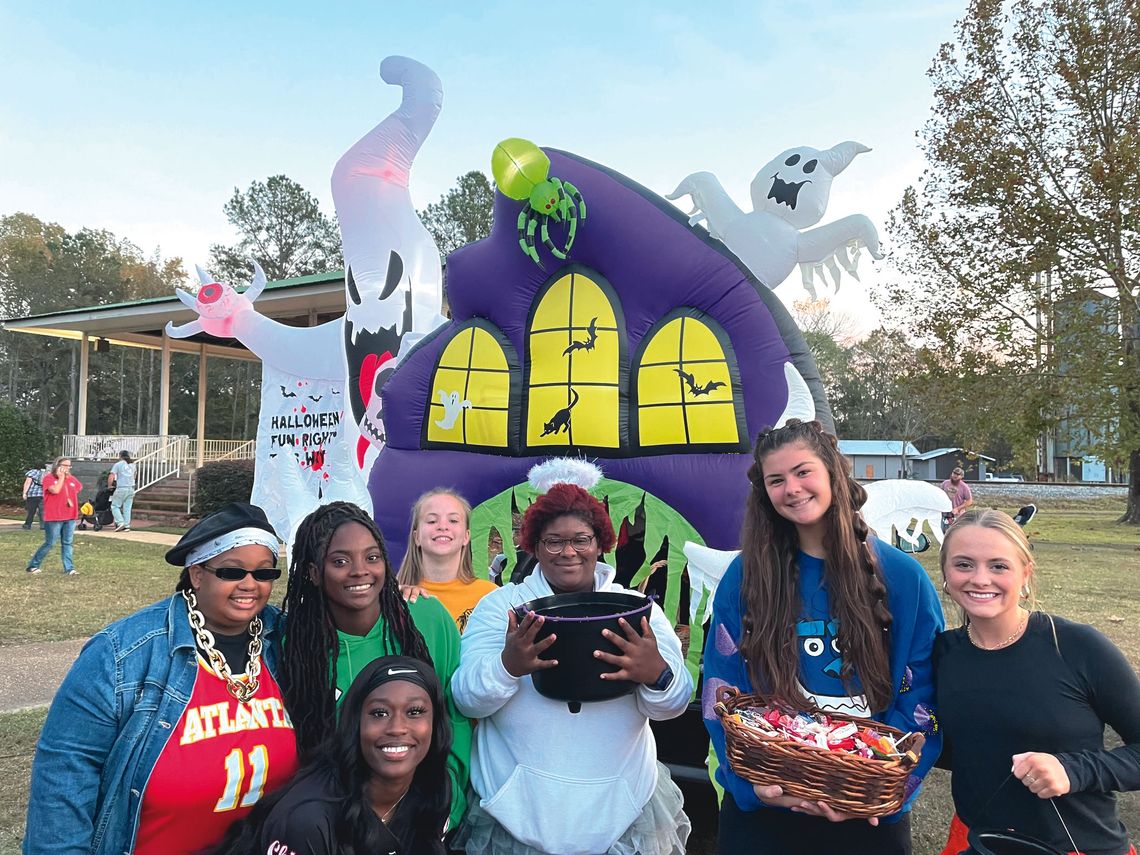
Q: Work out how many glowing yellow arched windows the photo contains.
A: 3